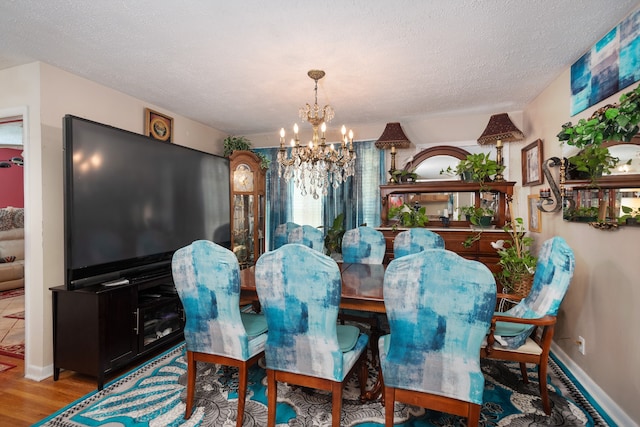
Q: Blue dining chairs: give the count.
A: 8